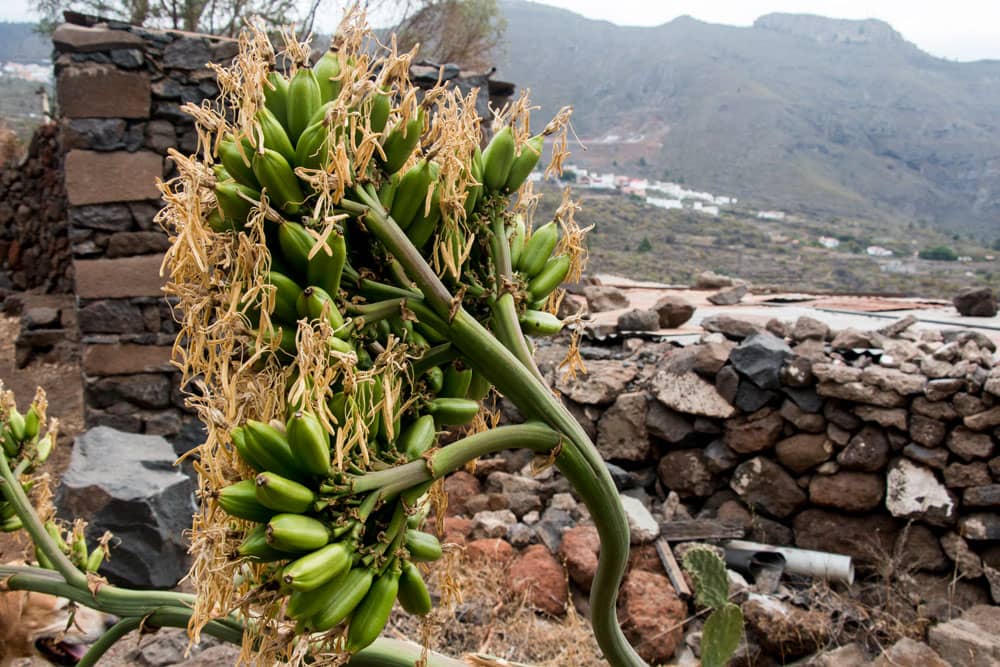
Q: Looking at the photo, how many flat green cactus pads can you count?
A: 2